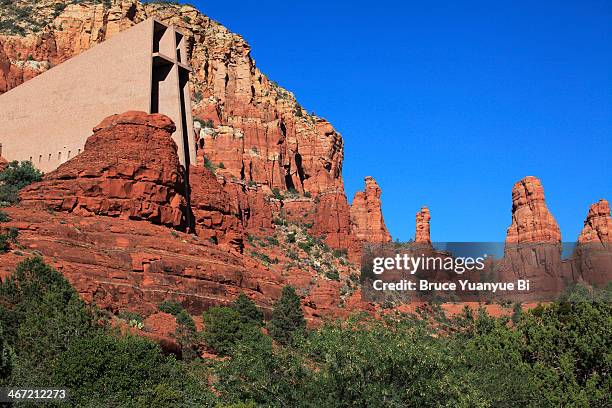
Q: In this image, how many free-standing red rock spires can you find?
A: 4